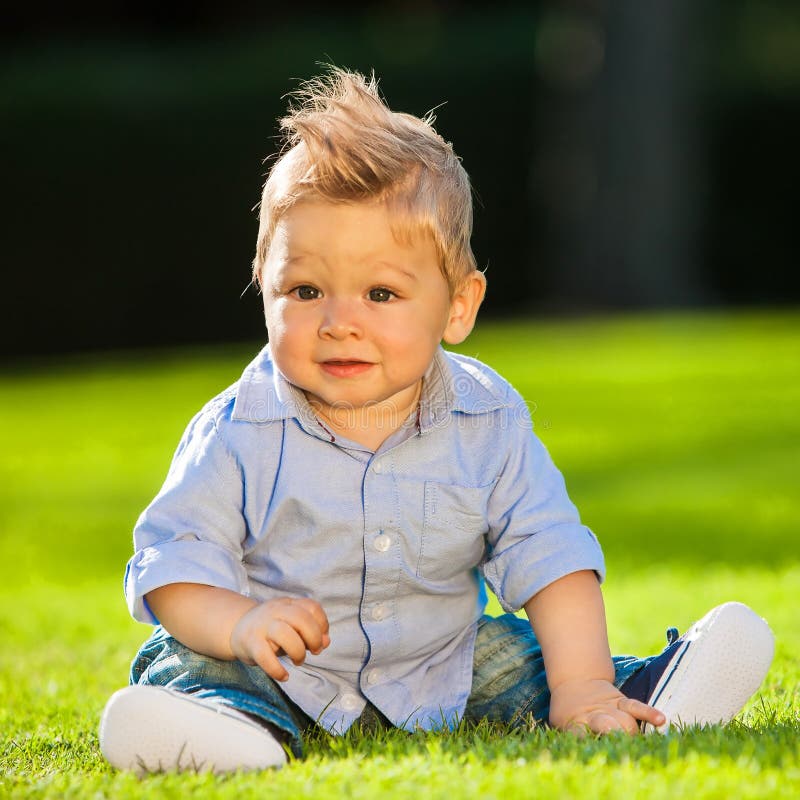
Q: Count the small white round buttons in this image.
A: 5